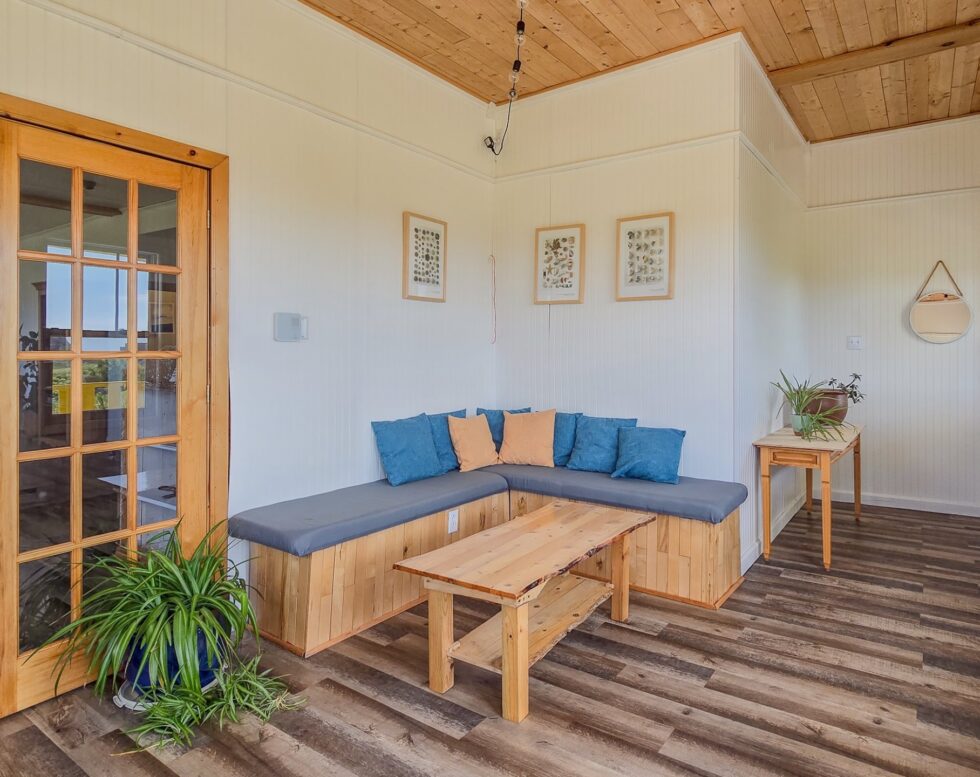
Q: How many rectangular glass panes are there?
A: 15